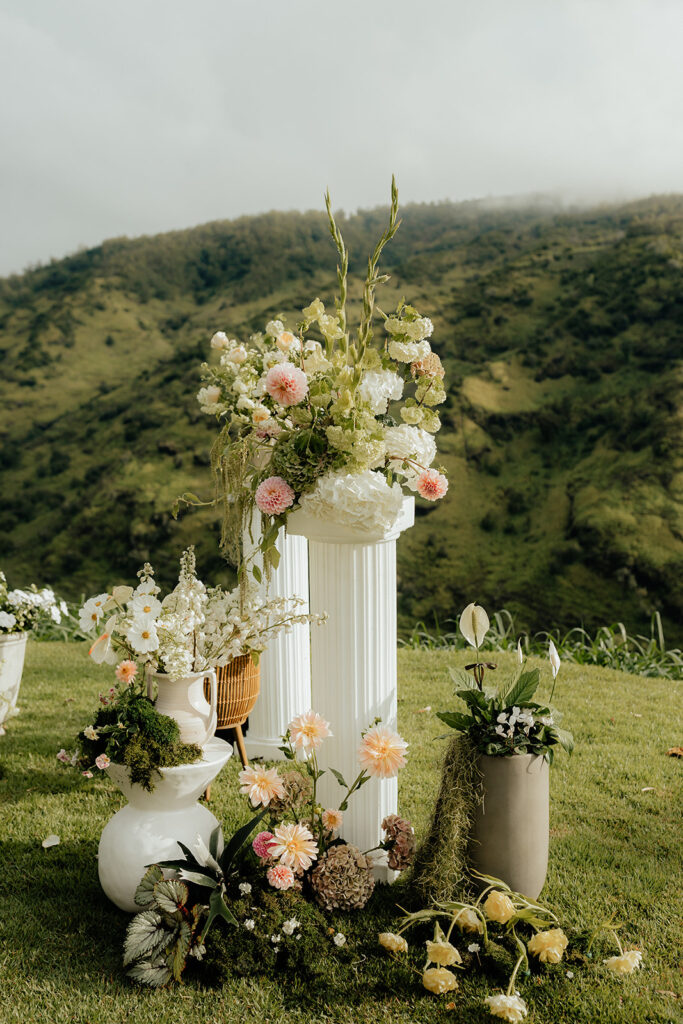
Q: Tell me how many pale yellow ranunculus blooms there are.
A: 8